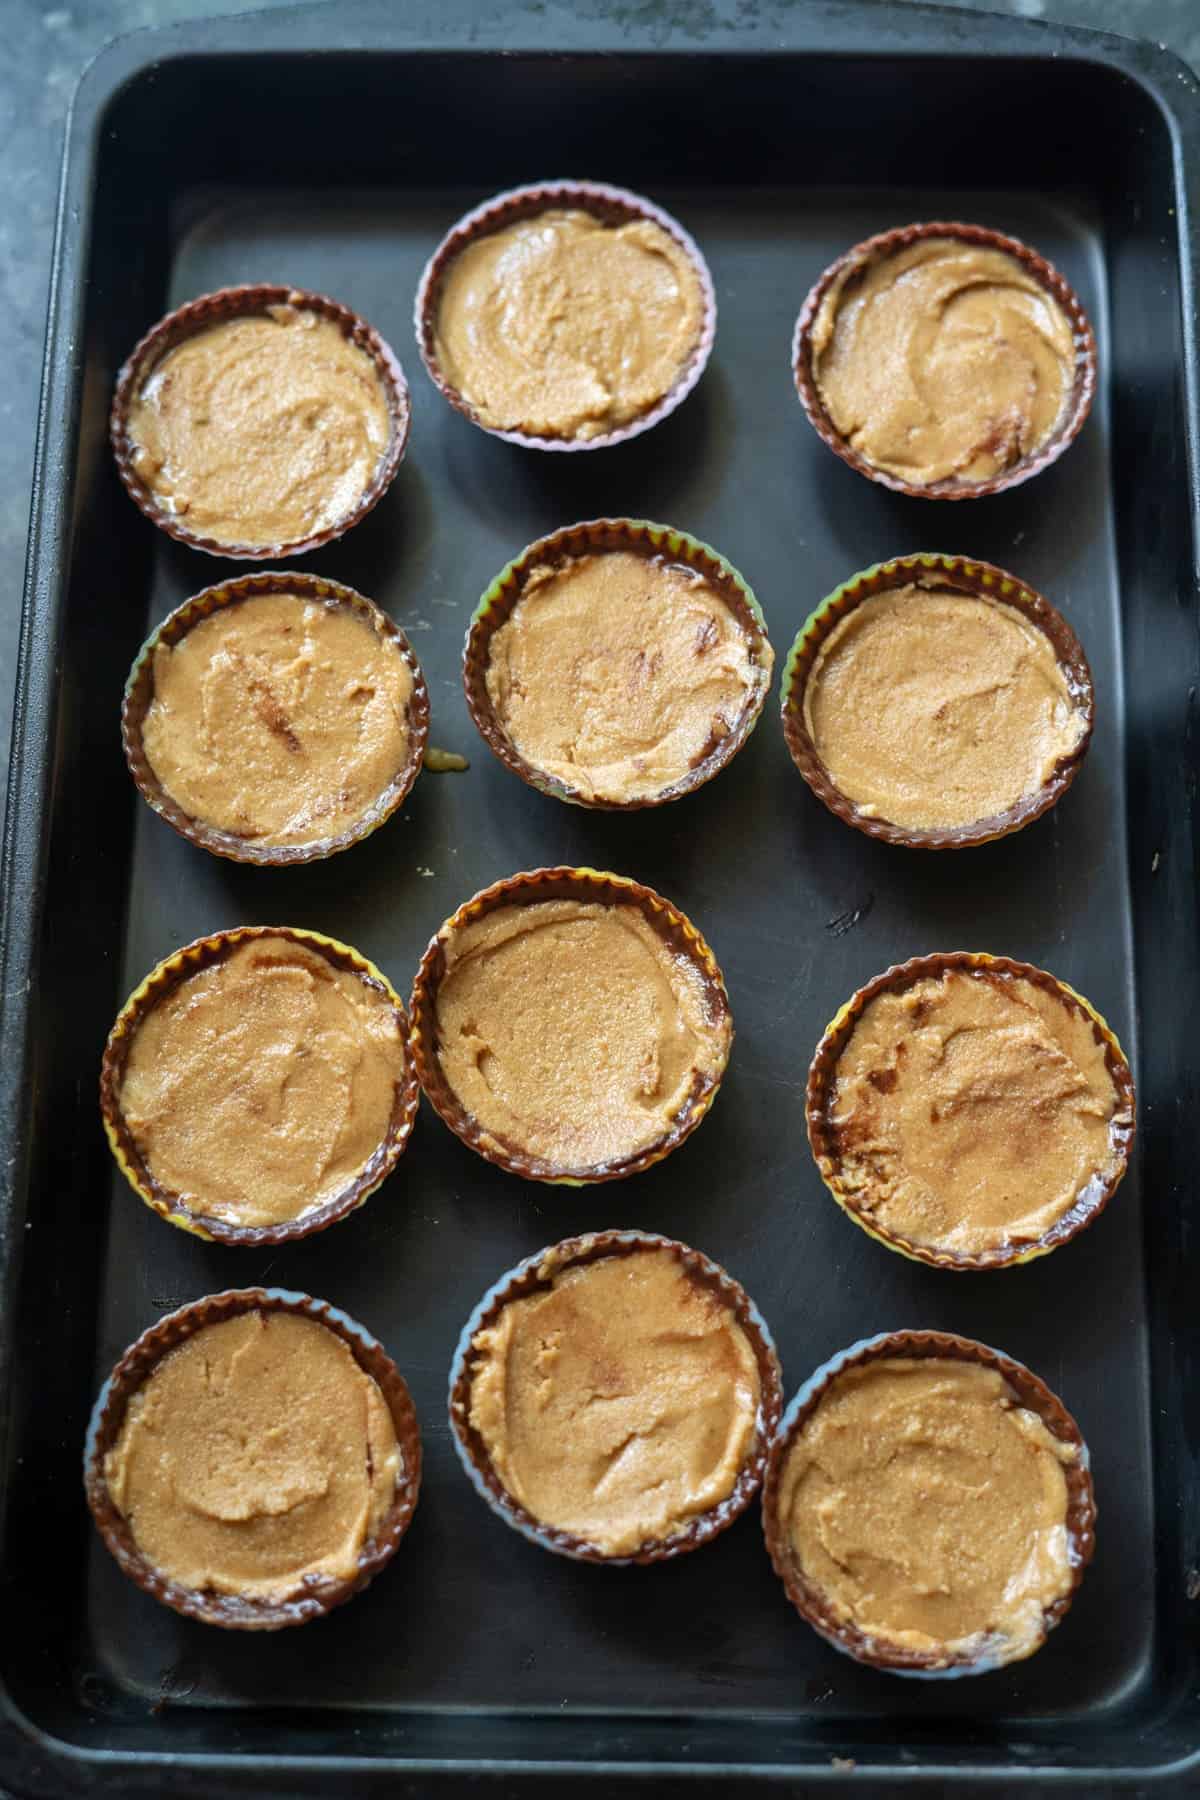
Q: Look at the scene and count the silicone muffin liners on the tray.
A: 12